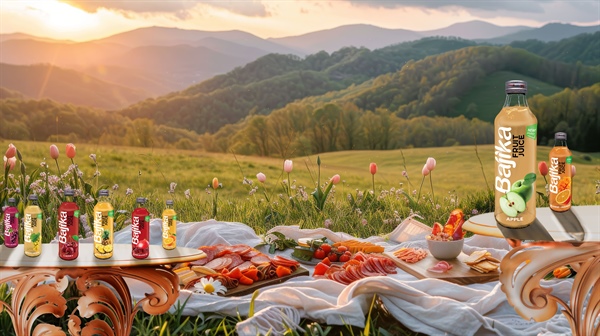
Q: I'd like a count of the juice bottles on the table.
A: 8